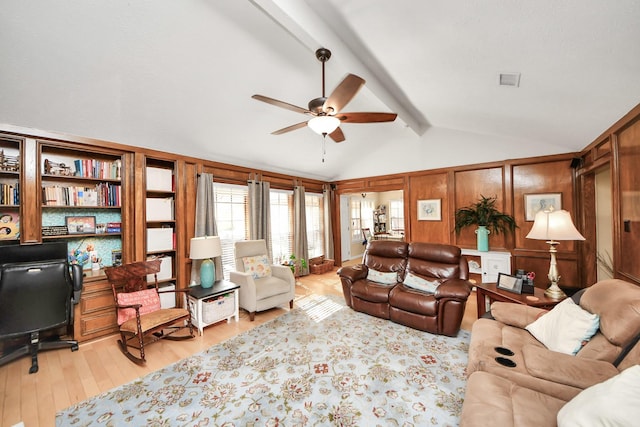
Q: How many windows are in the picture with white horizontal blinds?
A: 3